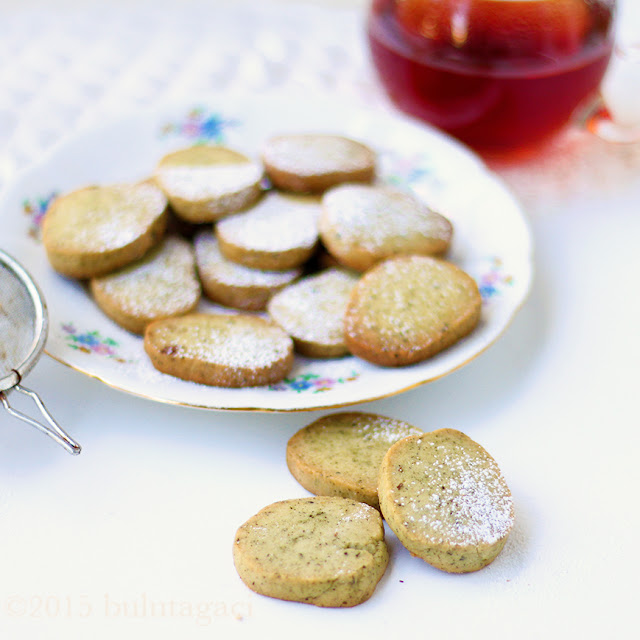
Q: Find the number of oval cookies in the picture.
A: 13